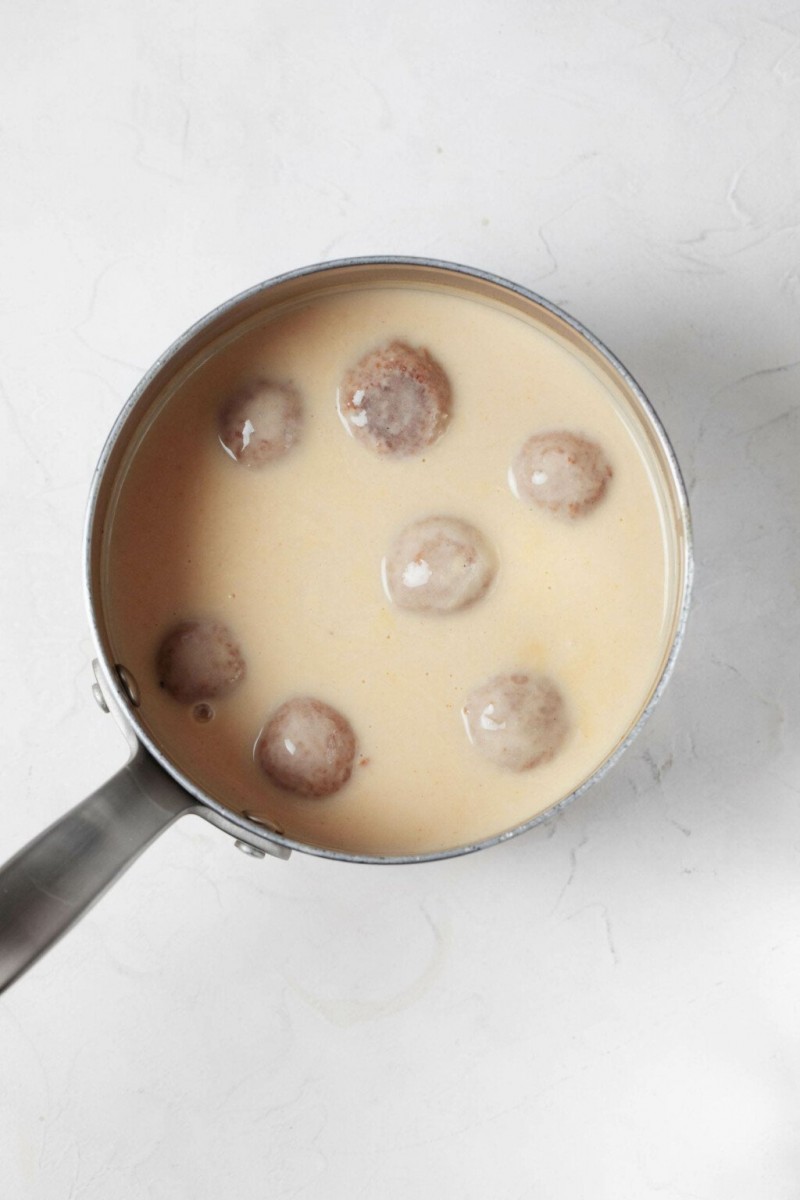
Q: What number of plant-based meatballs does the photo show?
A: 7